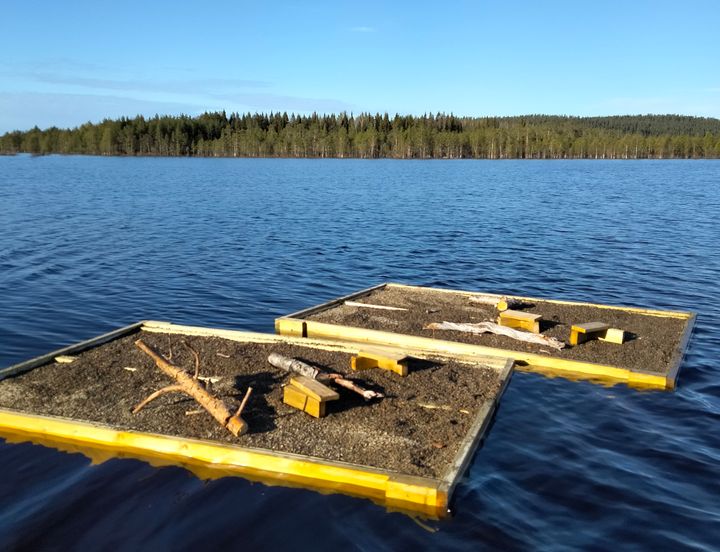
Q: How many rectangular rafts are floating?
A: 2